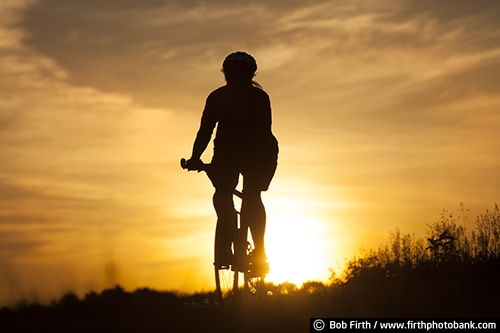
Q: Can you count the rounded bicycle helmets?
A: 1